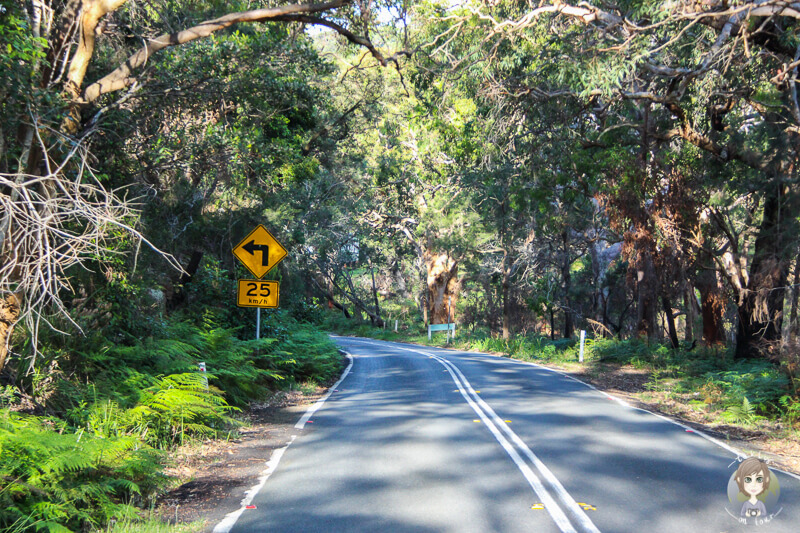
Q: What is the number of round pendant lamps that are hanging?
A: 0